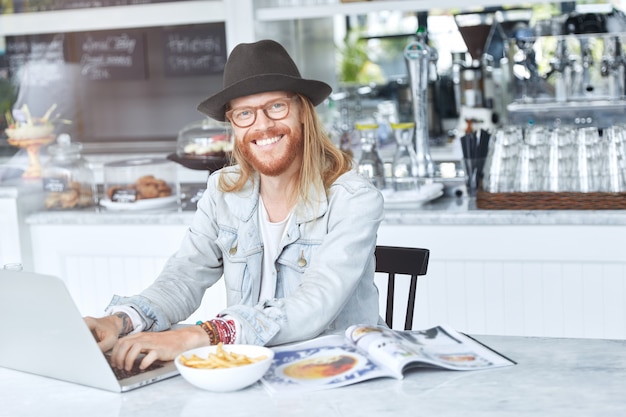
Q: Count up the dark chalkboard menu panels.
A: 3